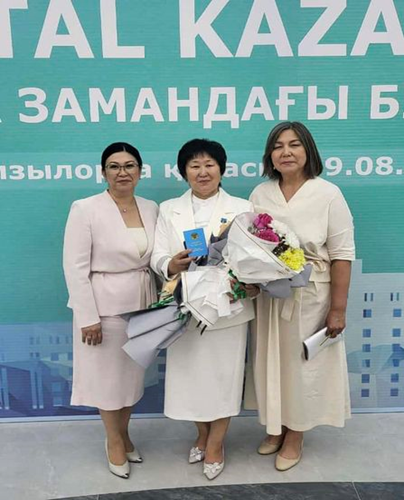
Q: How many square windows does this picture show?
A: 12